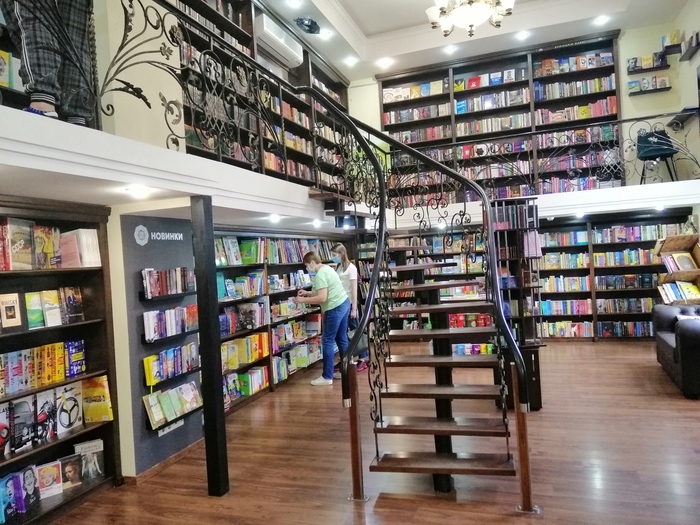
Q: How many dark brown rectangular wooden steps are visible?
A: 12